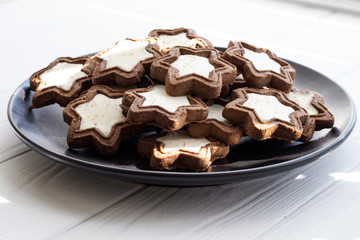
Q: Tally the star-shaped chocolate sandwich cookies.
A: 11